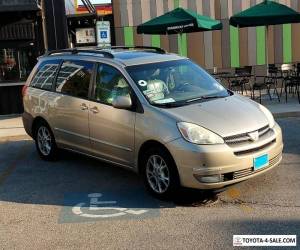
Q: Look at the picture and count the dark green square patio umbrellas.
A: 2